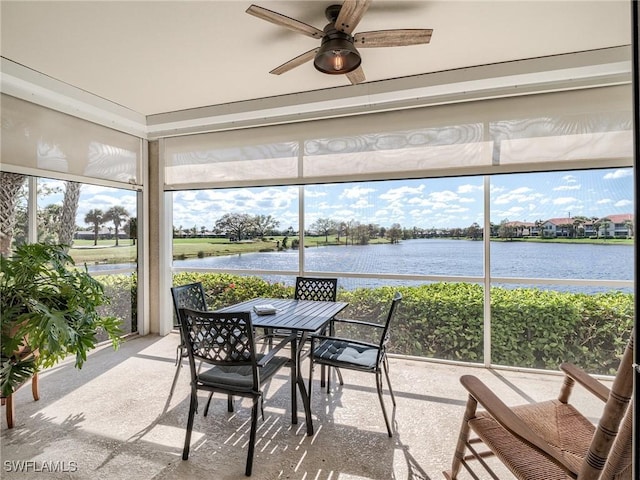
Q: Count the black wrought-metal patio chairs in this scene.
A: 4